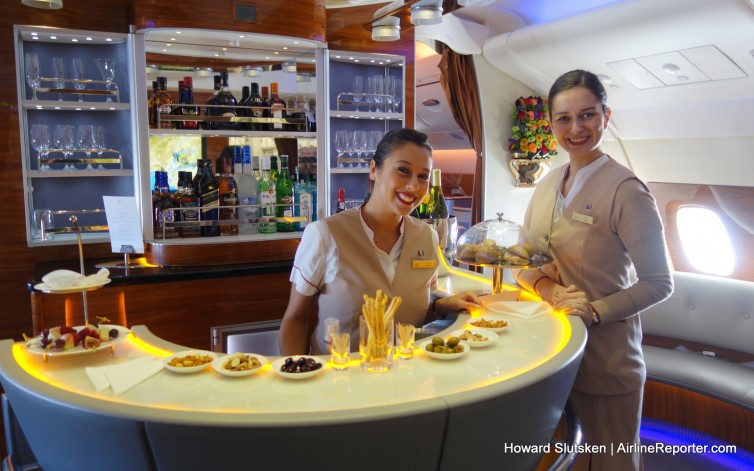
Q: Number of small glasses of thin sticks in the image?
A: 2